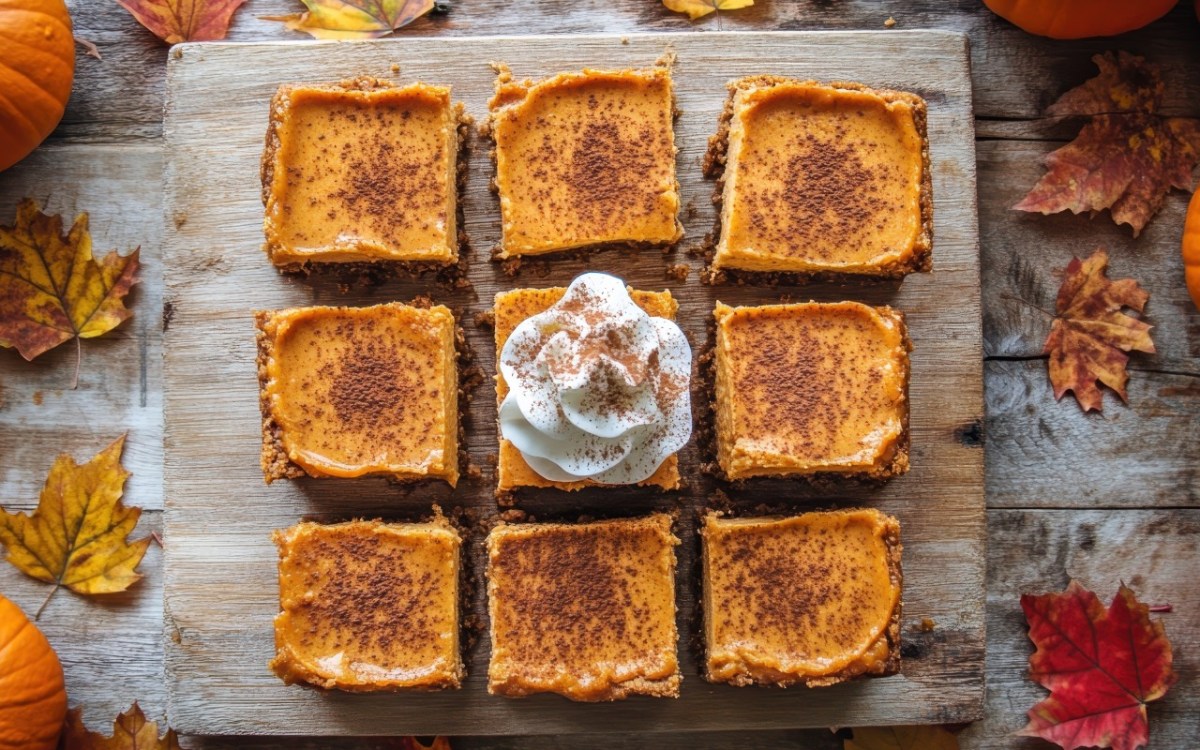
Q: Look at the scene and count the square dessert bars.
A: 9